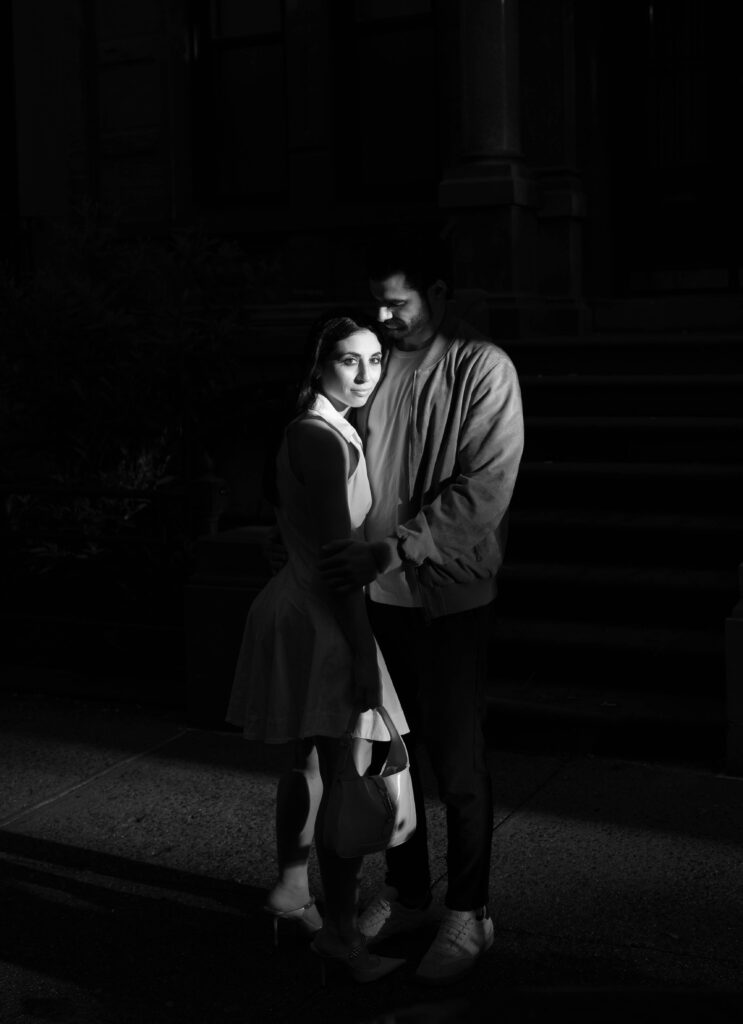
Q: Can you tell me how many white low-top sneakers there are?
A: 2